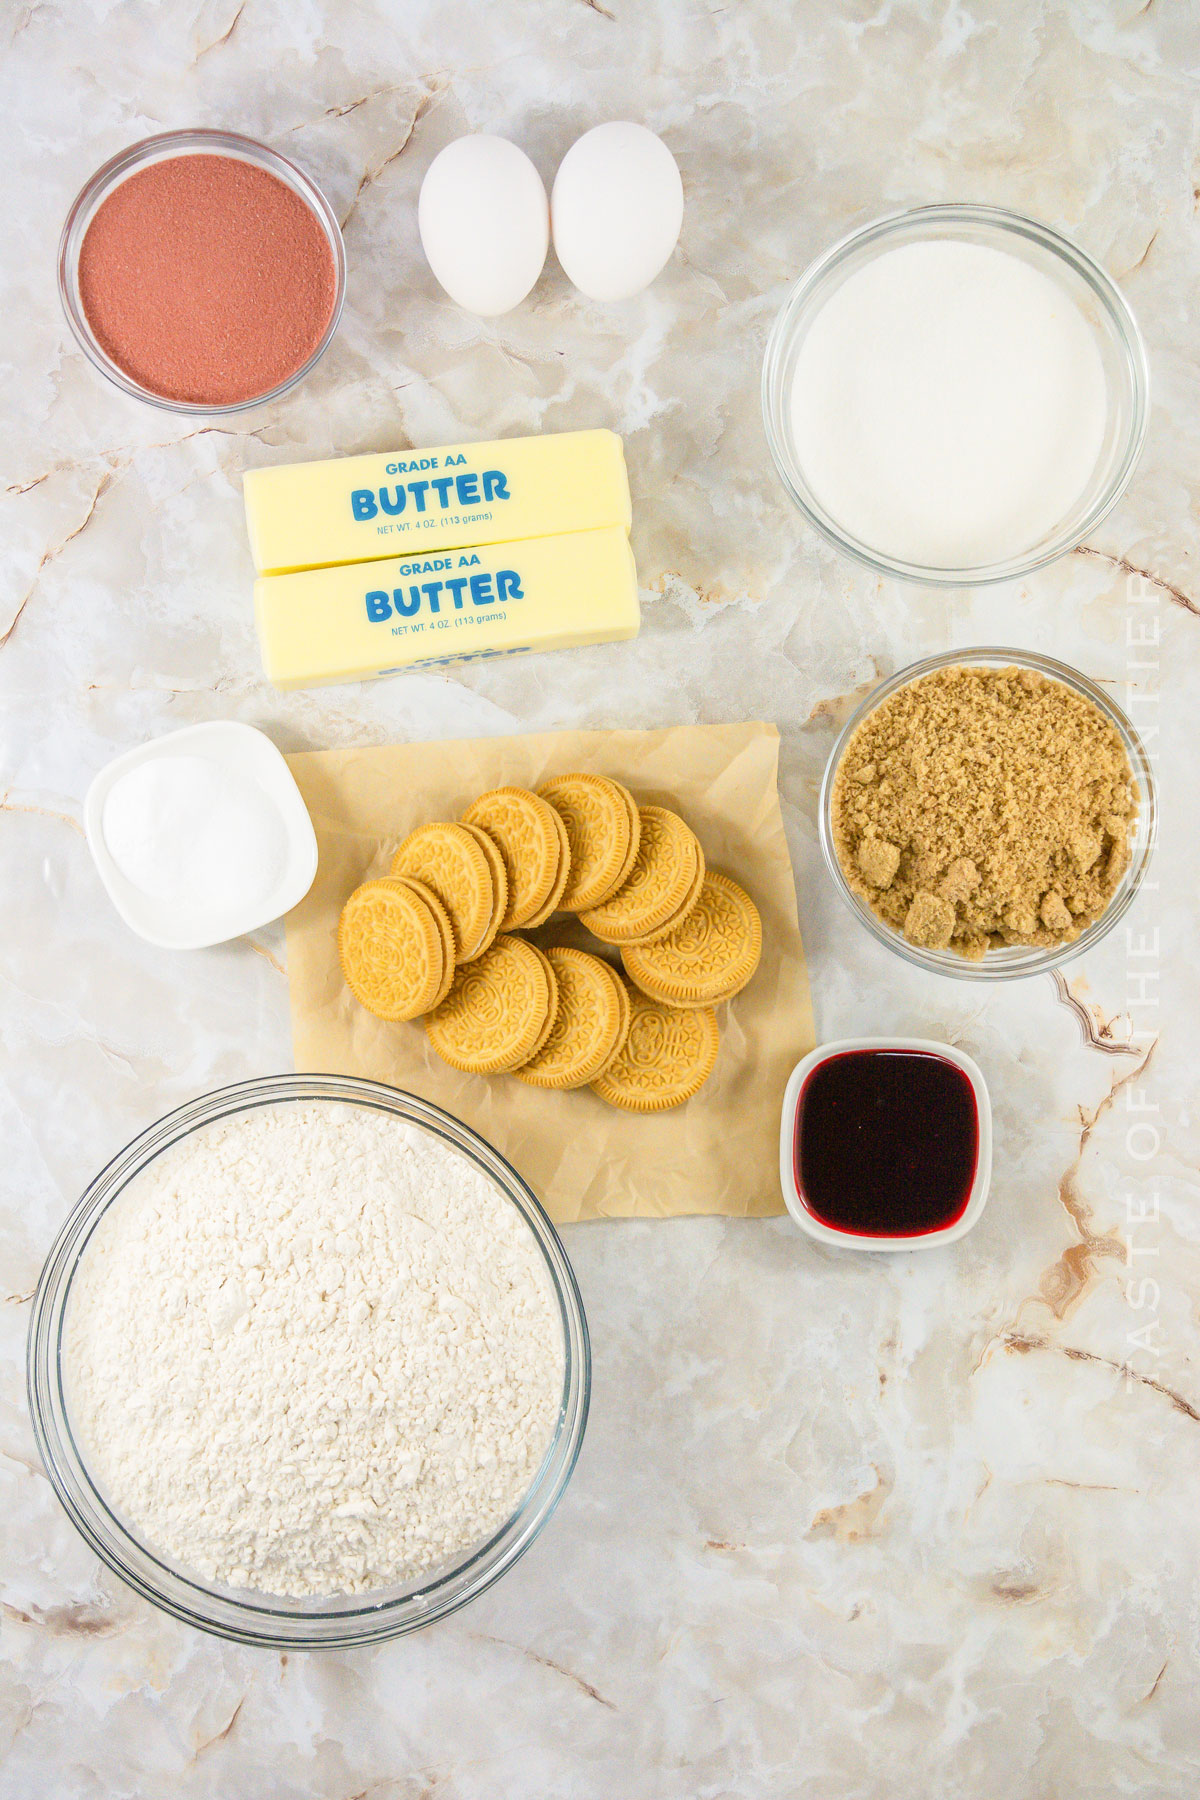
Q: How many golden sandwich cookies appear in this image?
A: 9